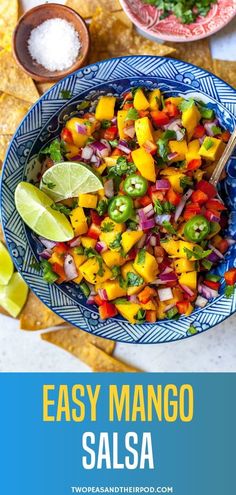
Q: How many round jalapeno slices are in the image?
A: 3